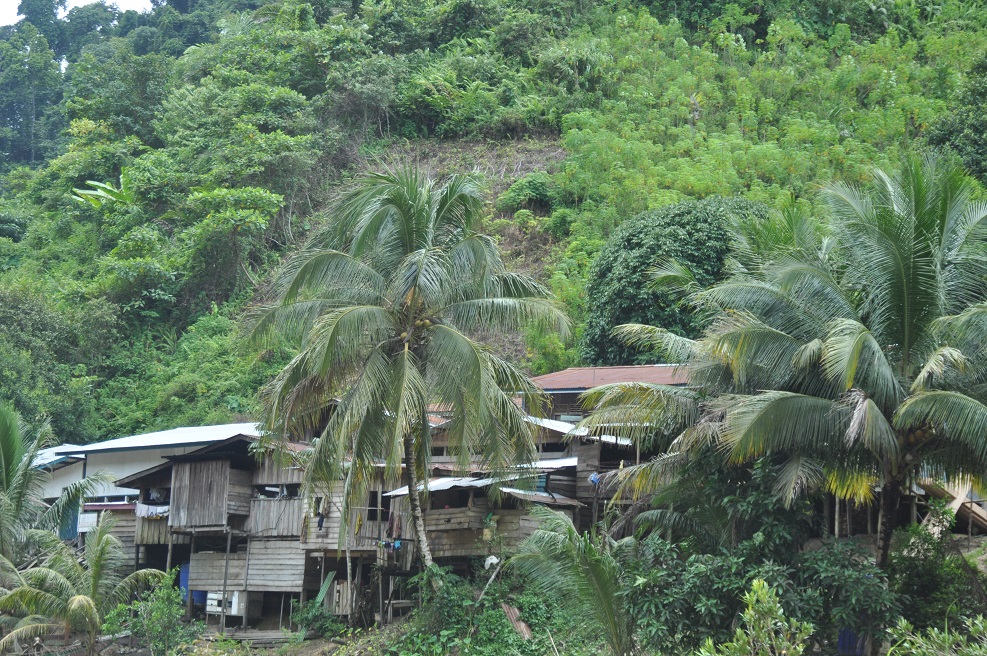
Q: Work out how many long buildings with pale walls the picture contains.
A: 1